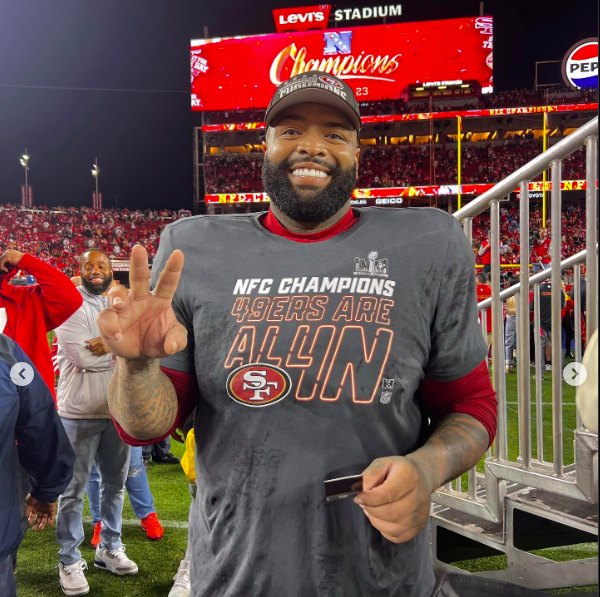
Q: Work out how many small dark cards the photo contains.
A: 1